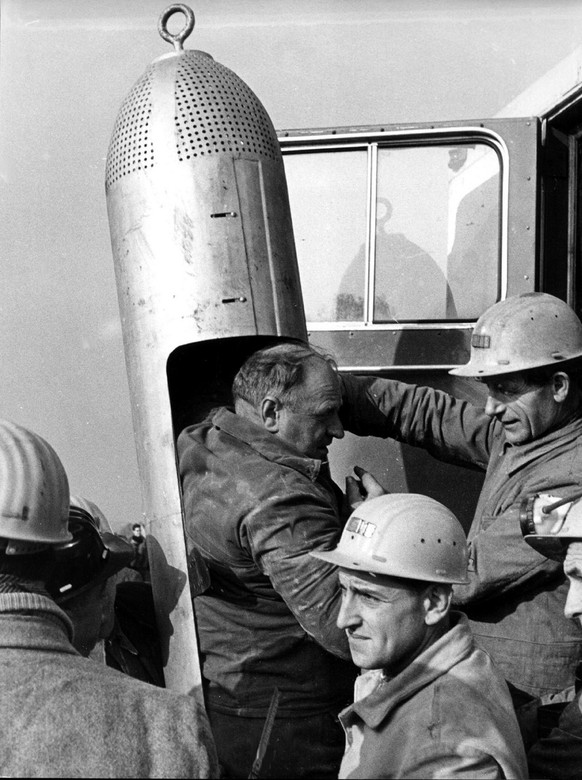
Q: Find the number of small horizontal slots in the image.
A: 2